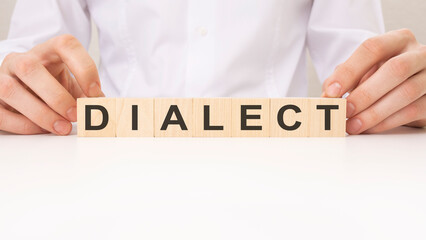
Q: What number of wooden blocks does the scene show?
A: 7